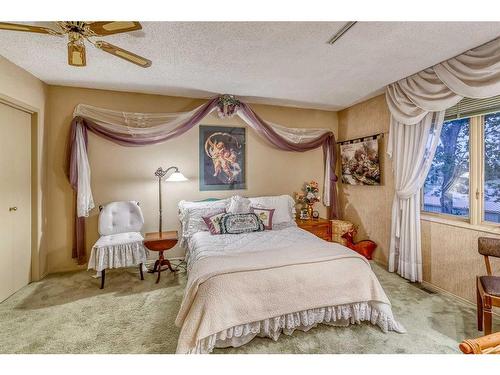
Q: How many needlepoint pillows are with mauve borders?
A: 2